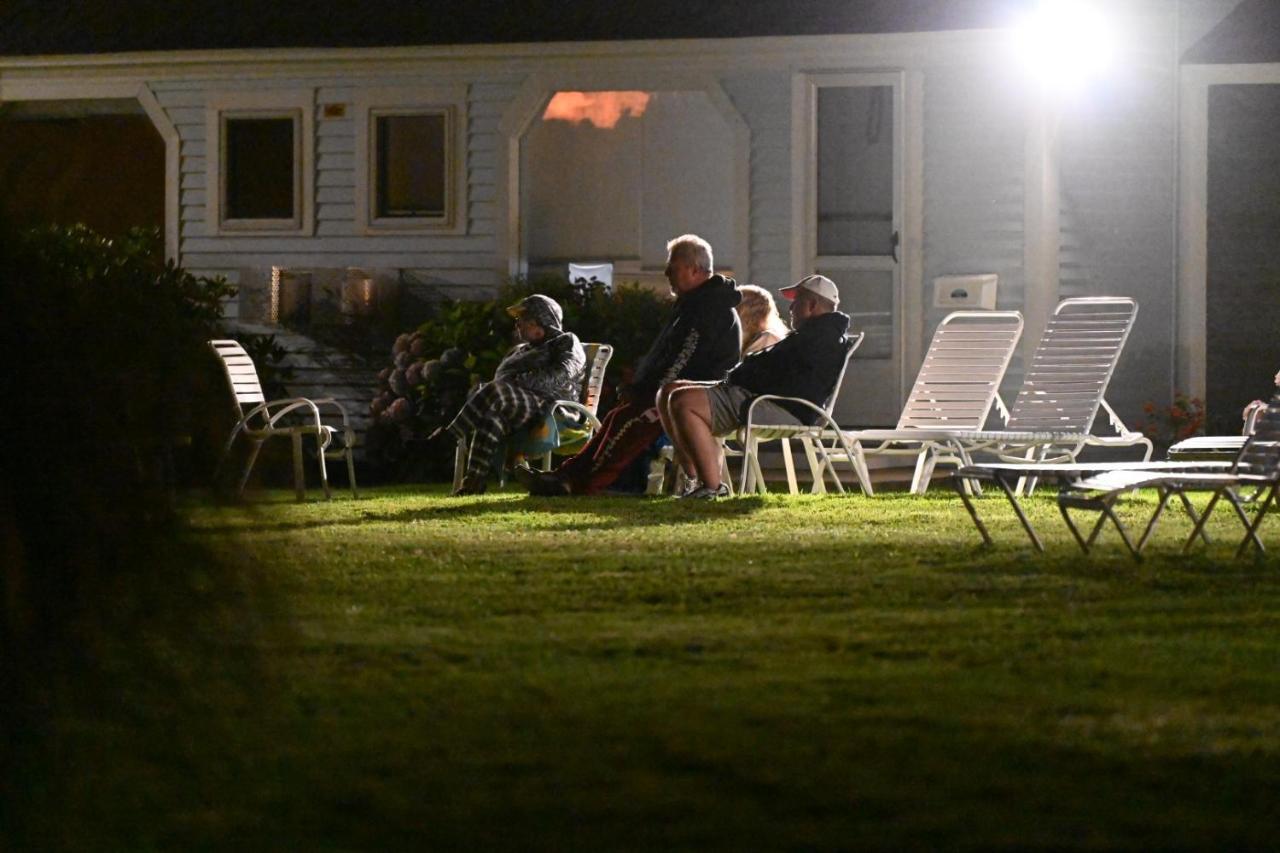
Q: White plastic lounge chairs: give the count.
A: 2